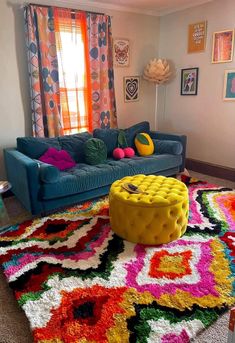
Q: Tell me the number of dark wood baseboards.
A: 1